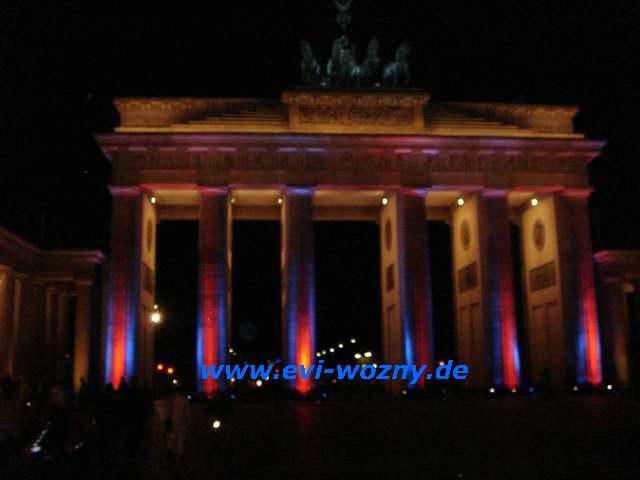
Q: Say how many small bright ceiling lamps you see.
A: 6